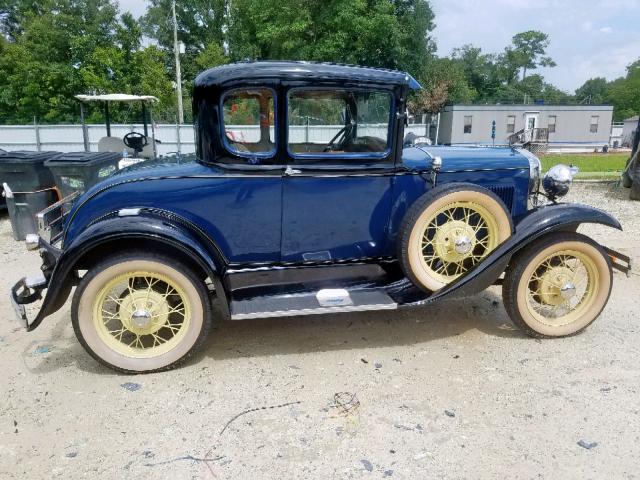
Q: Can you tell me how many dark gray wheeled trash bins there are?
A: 2